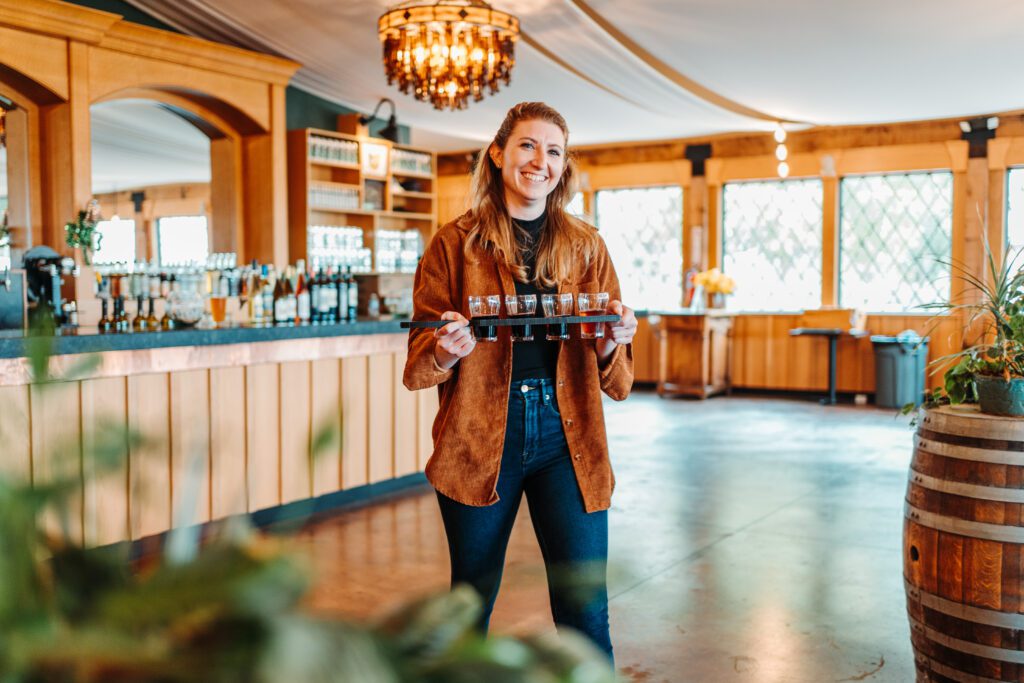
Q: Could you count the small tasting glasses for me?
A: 4